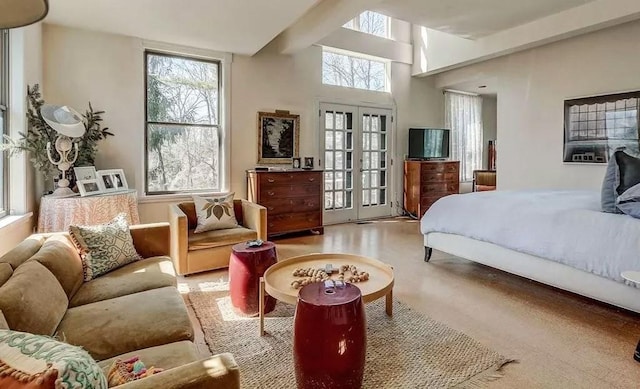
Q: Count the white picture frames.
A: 3